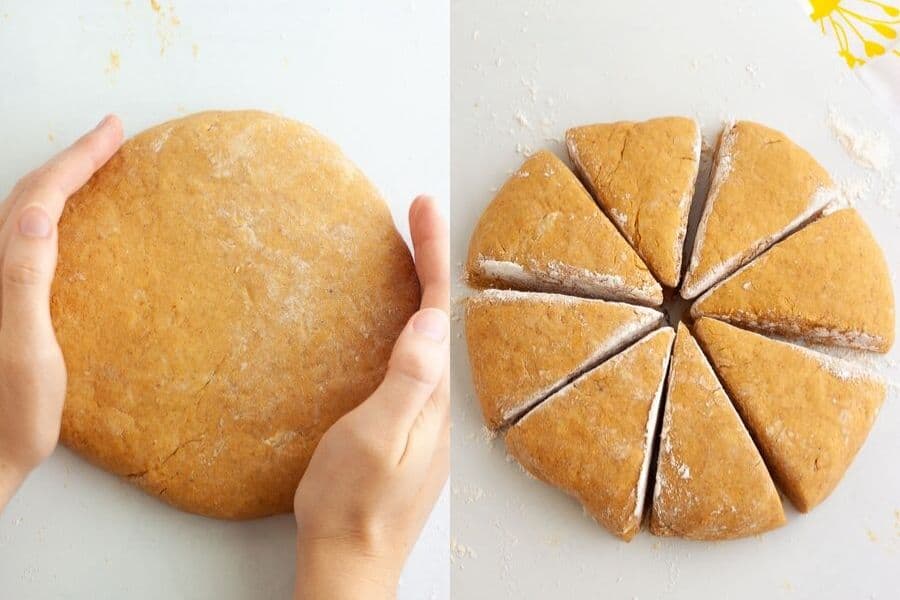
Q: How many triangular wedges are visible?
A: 8